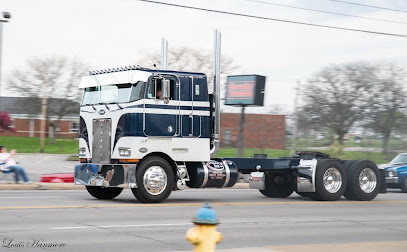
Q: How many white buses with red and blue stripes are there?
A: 0